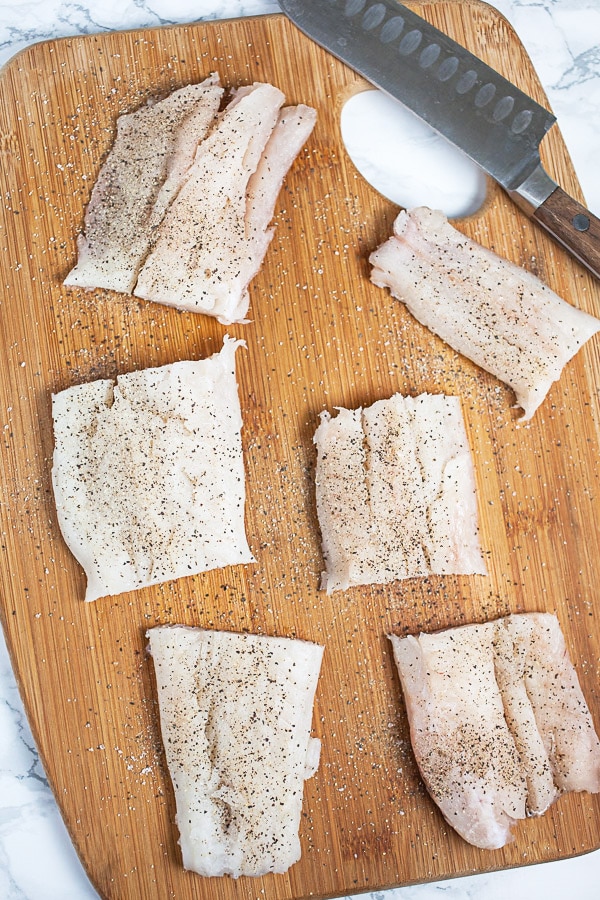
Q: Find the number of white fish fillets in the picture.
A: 6